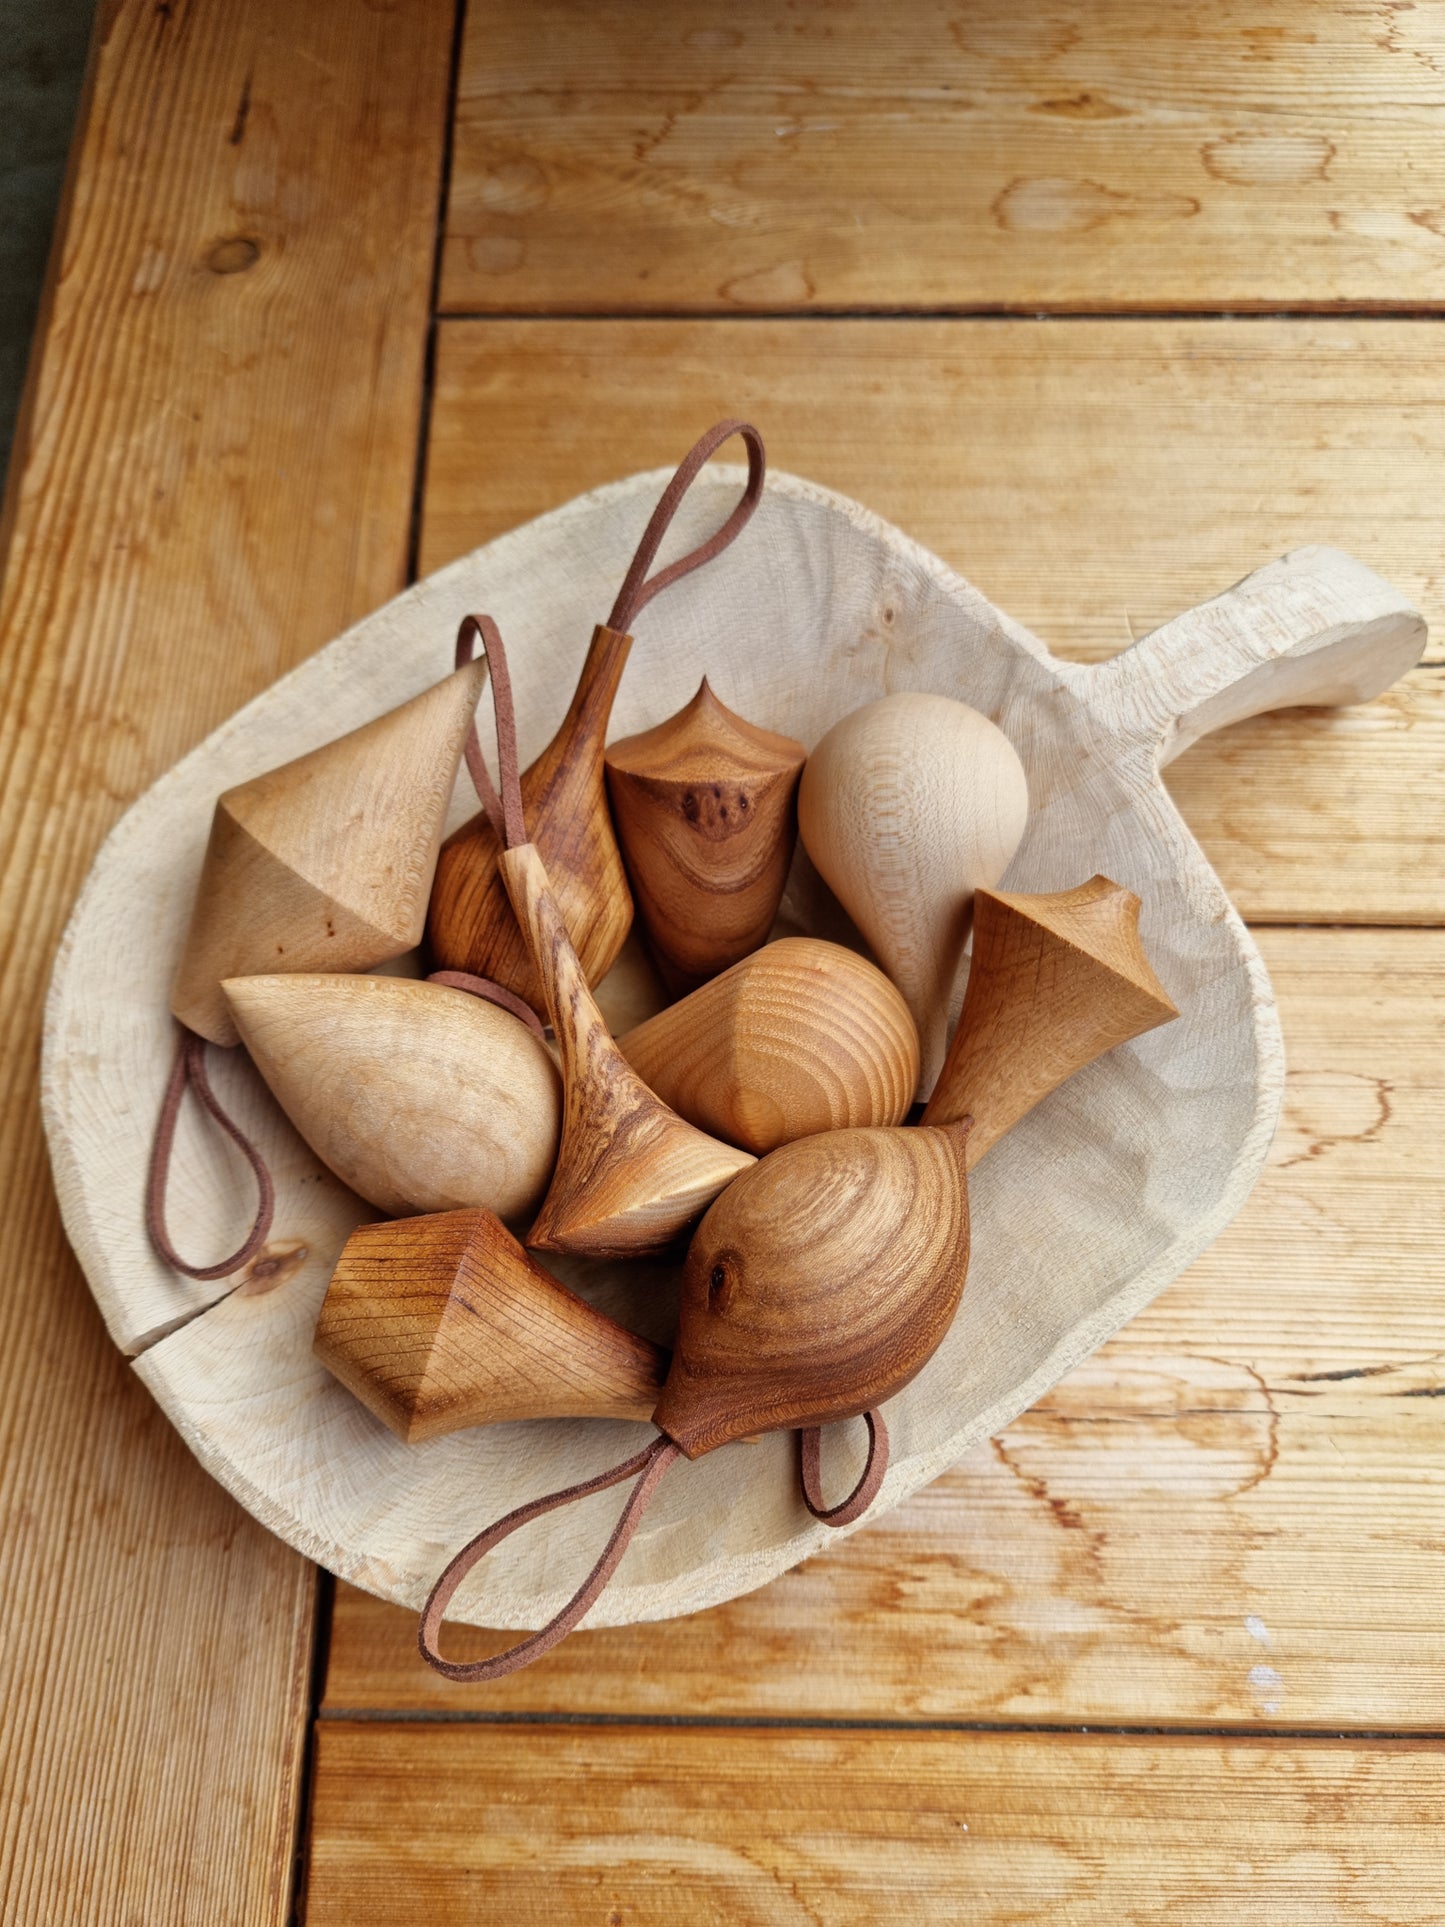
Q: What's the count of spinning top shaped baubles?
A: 10